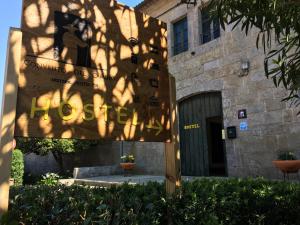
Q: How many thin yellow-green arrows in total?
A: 1